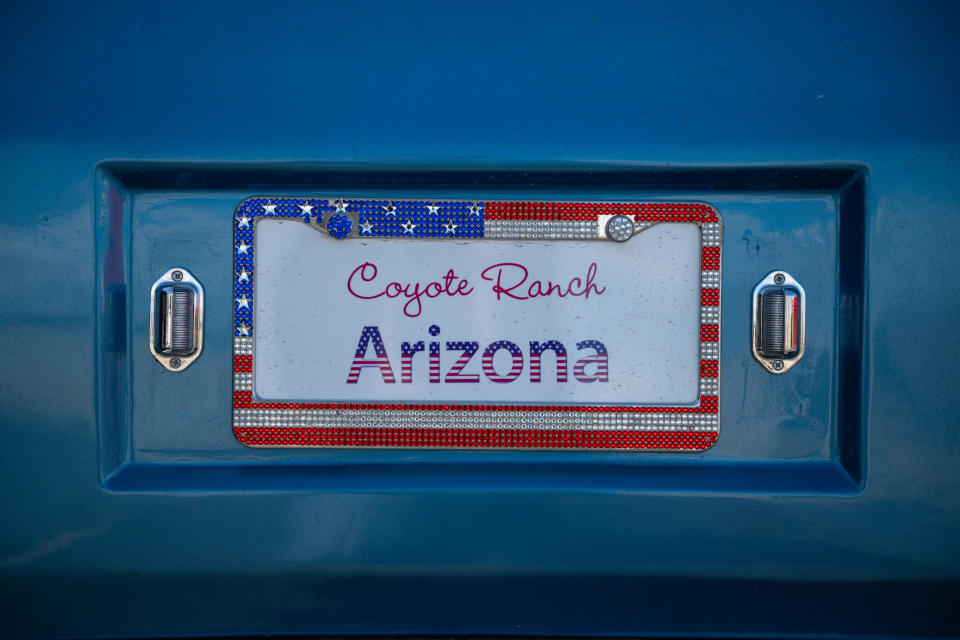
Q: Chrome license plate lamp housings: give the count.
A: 2